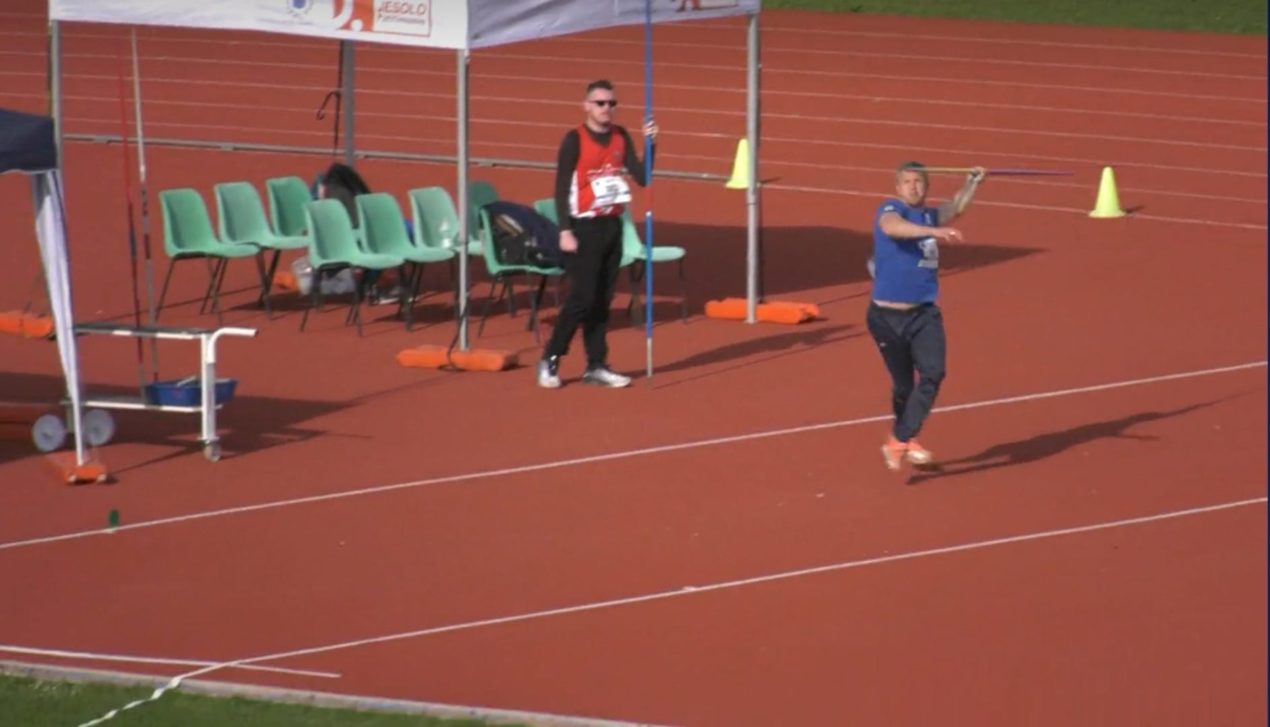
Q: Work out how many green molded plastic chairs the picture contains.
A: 10